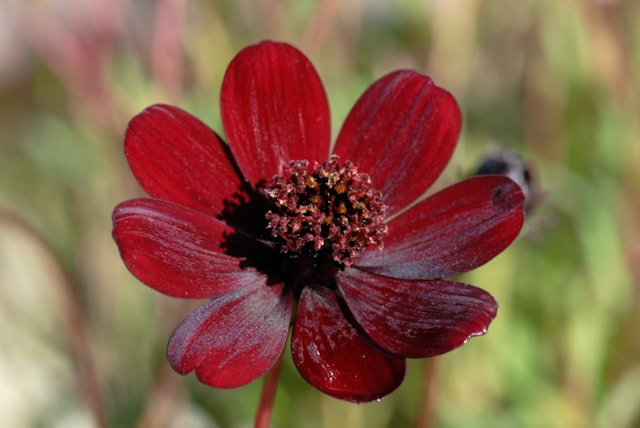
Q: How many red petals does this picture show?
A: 8